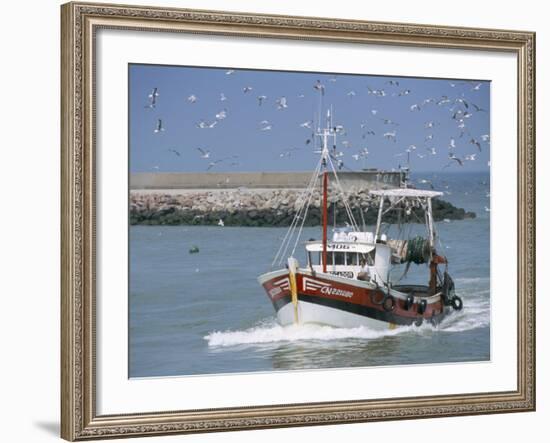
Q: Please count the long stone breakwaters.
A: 1